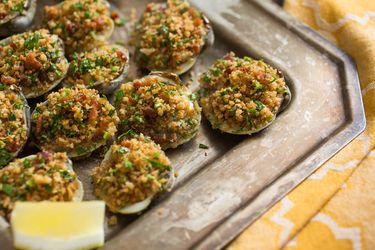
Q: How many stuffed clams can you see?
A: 11